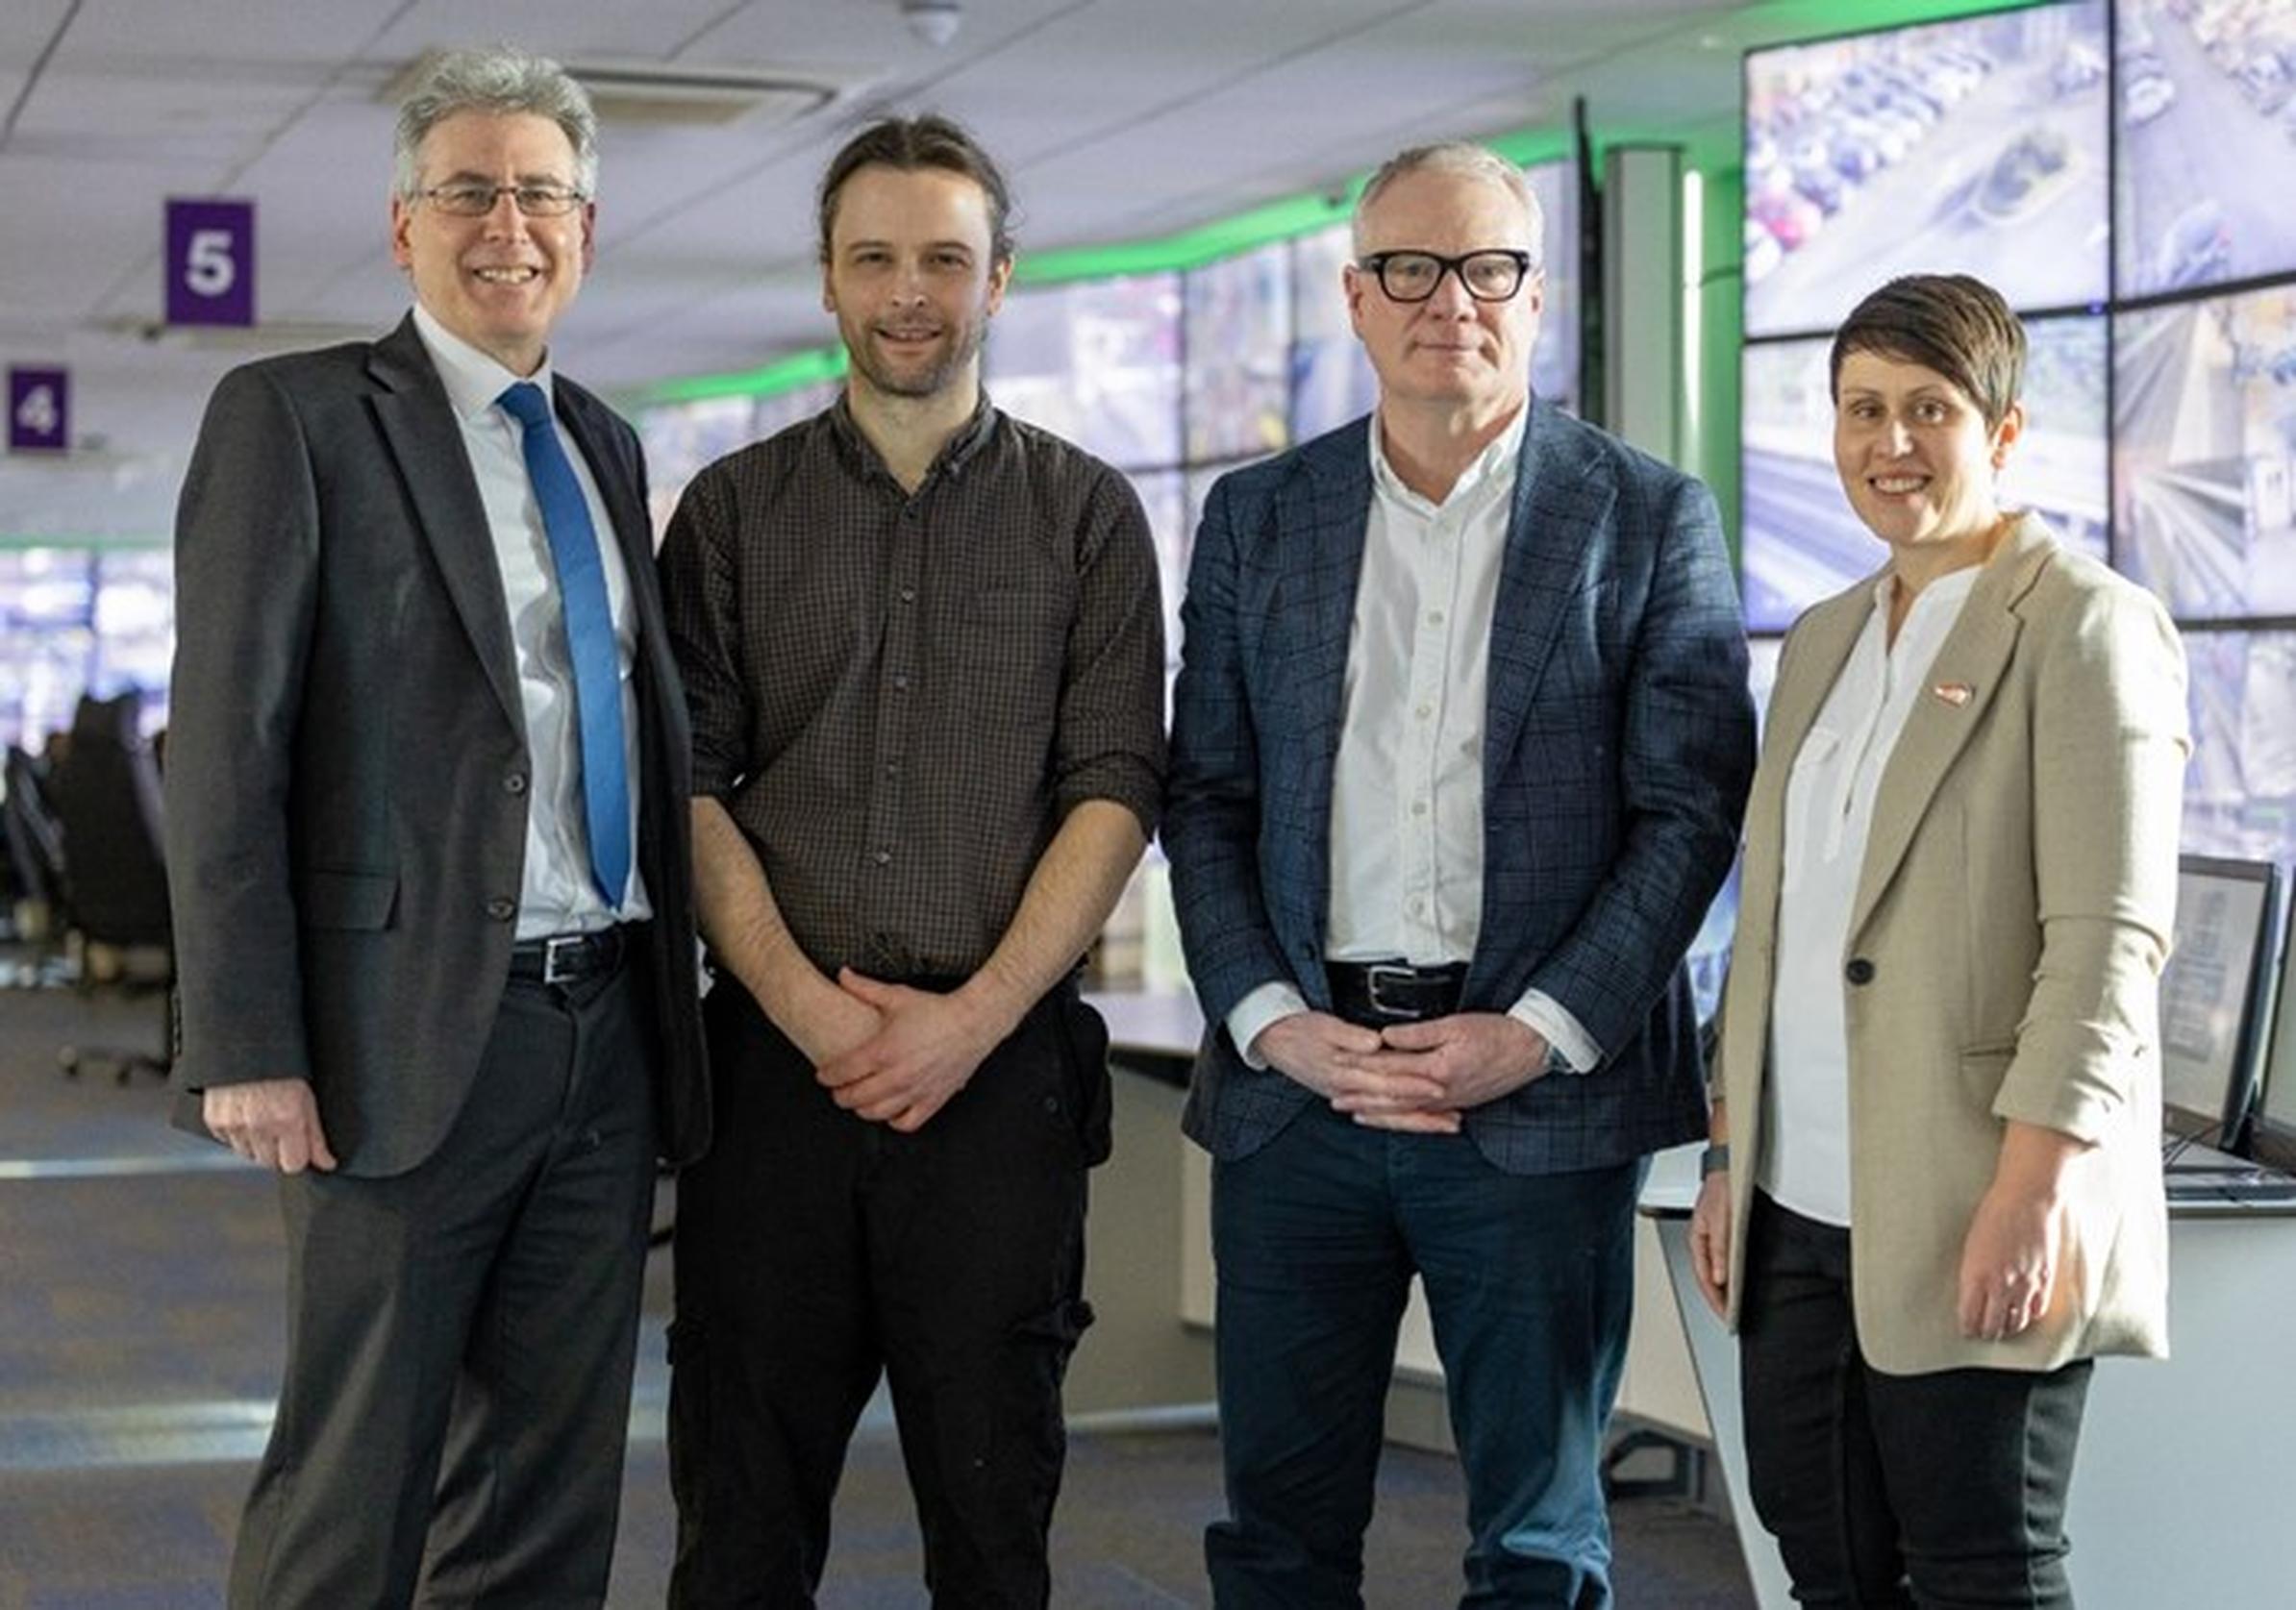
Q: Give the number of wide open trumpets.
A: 0